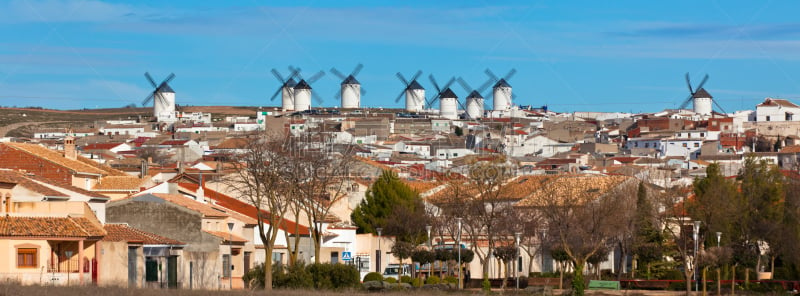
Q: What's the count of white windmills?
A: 9